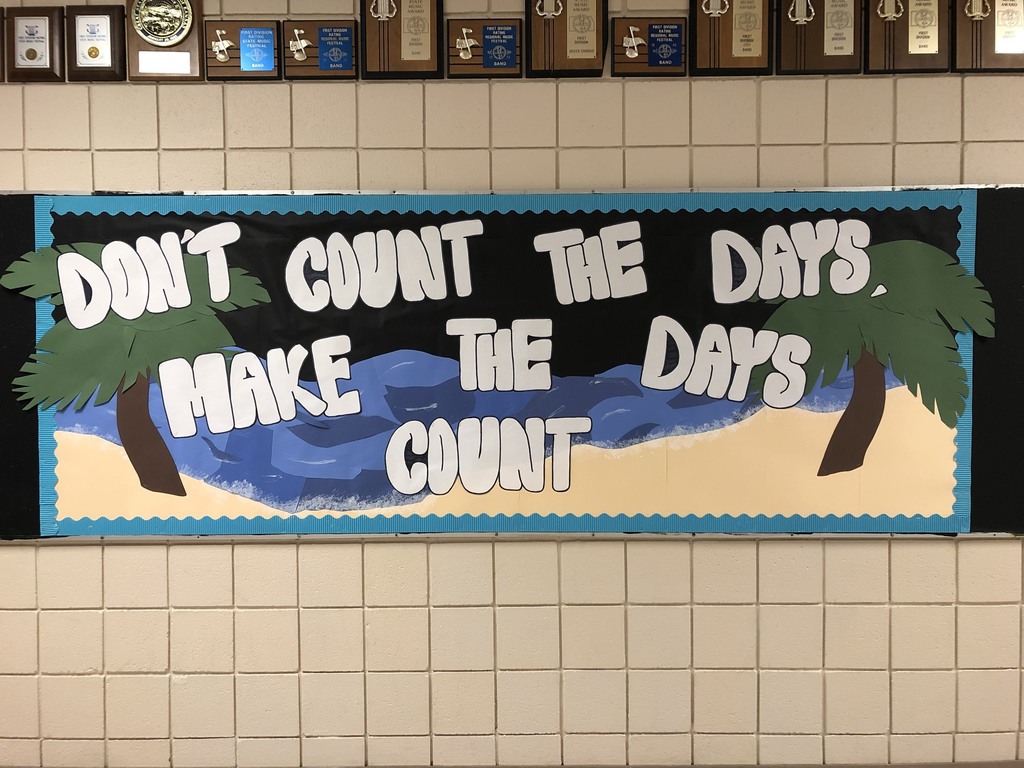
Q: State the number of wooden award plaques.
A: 13